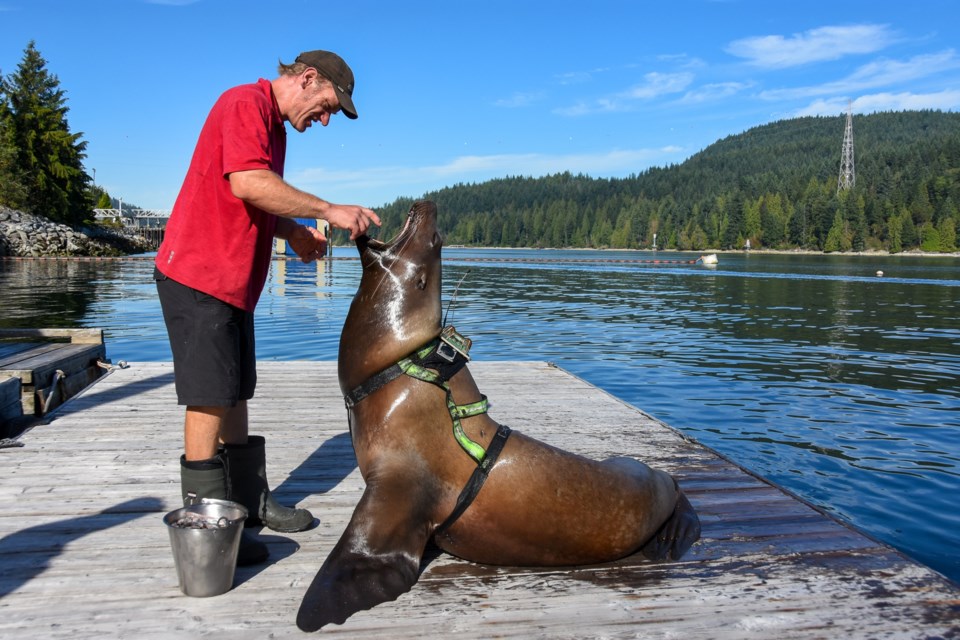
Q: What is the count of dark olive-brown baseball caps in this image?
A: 1